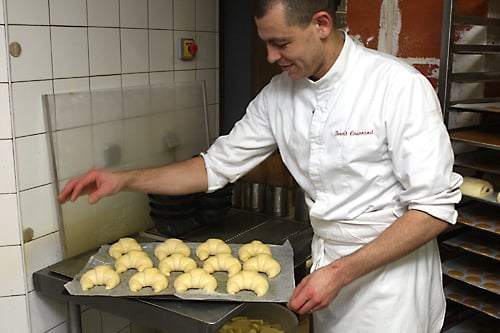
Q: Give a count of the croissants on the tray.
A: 12